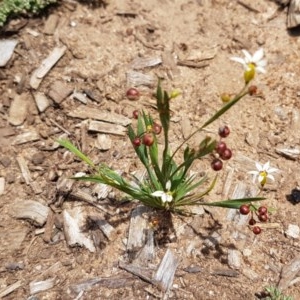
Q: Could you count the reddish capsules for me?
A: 15